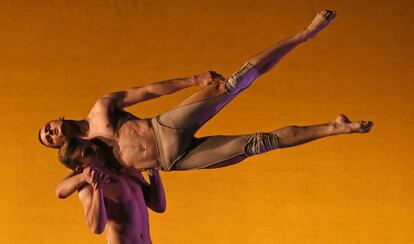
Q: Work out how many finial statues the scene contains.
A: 0